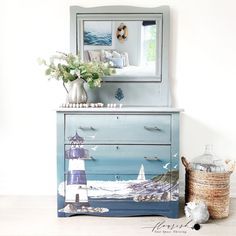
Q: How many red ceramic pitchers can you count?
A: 0